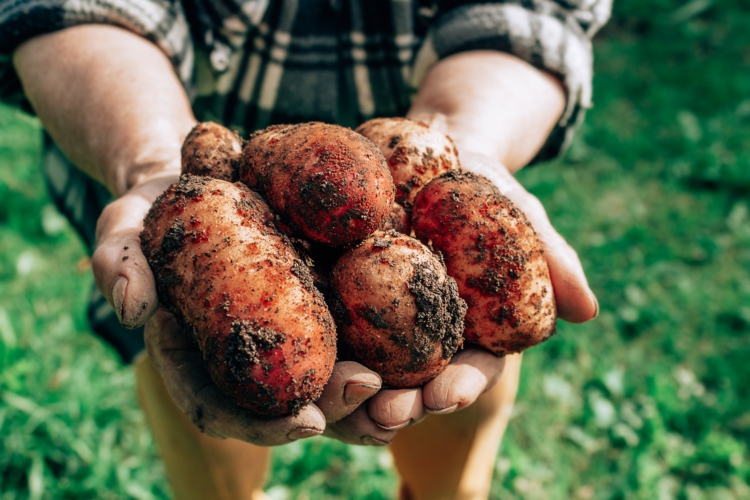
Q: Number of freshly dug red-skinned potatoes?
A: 6